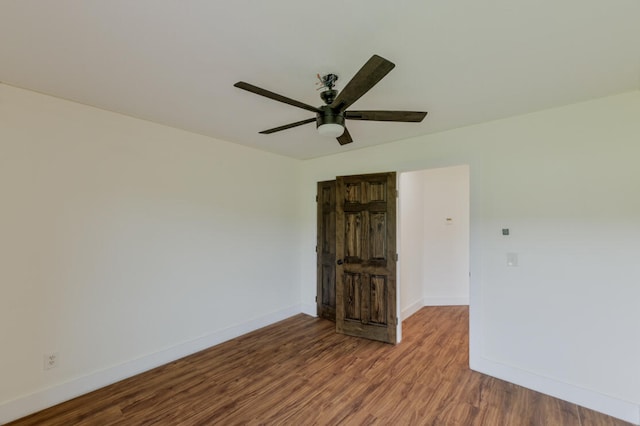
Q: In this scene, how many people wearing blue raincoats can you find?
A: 0